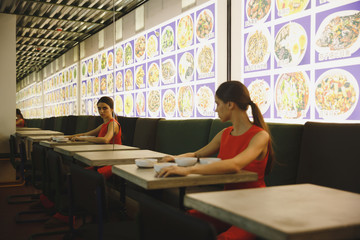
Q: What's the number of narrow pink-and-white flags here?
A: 0